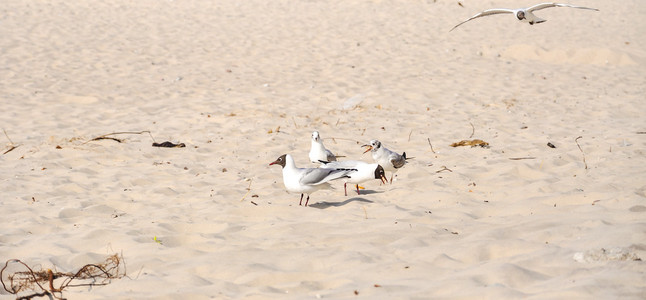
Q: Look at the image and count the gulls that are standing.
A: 4